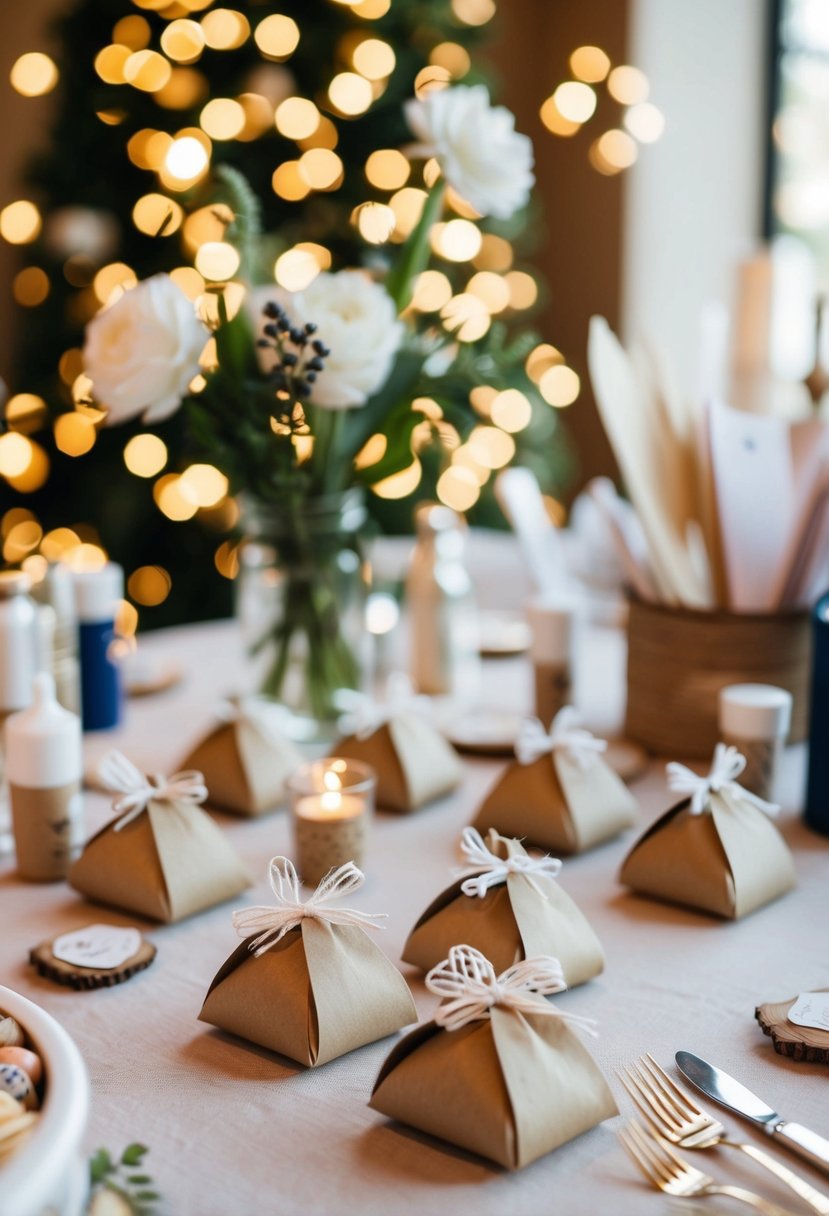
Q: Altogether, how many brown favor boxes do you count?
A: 8